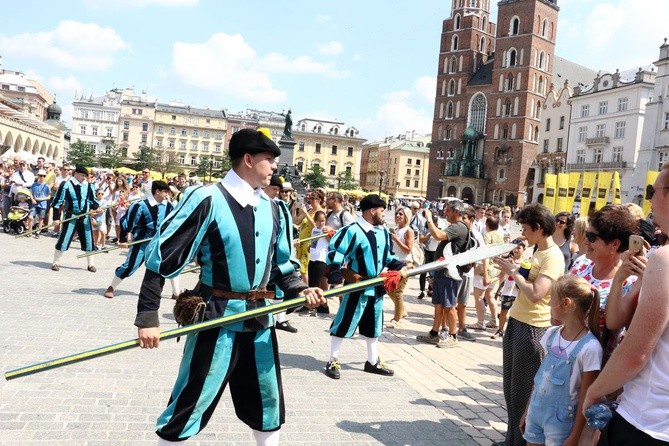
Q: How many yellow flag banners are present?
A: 7